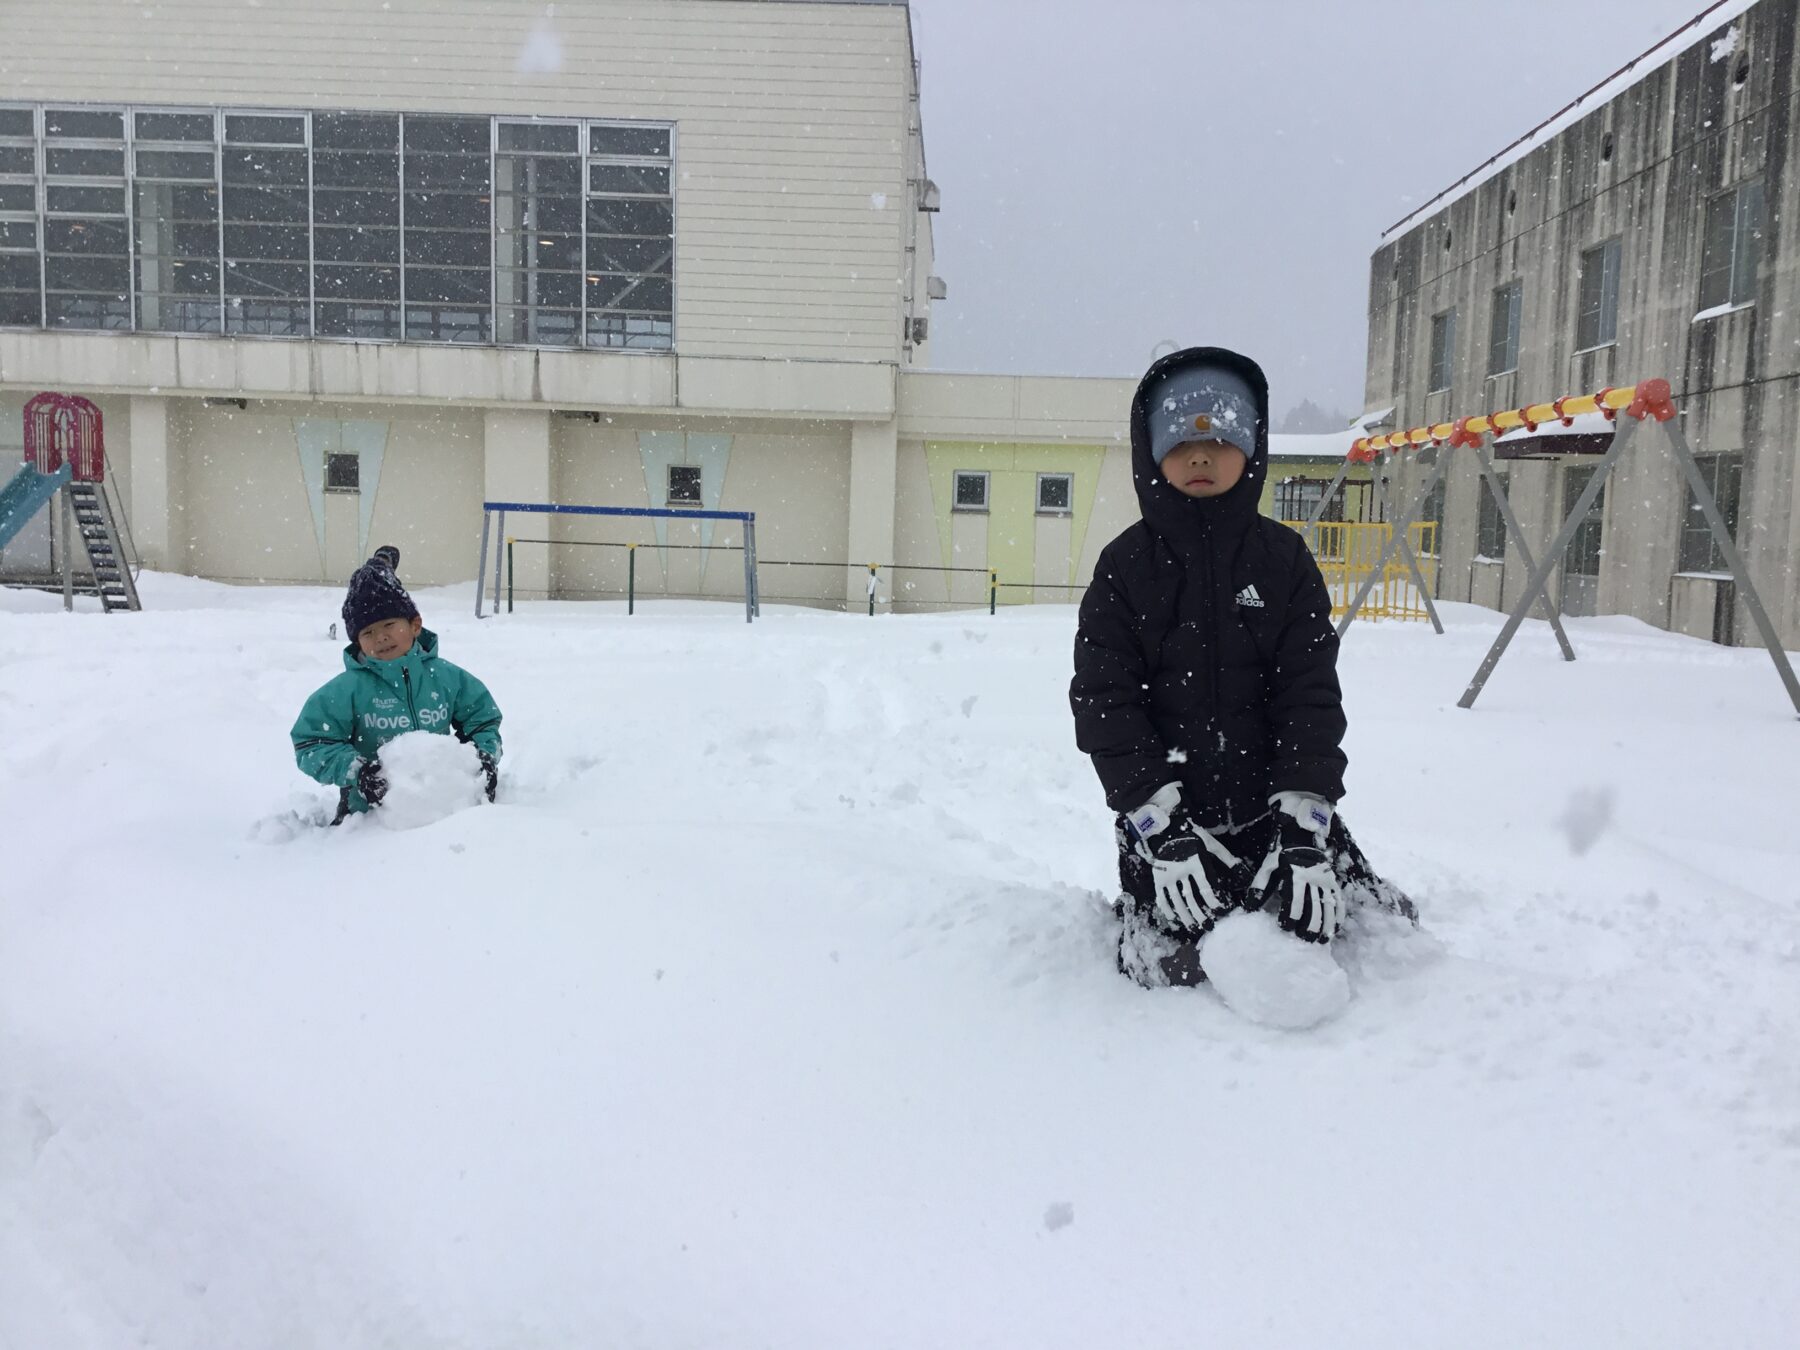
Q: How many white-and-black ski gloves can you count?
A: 2